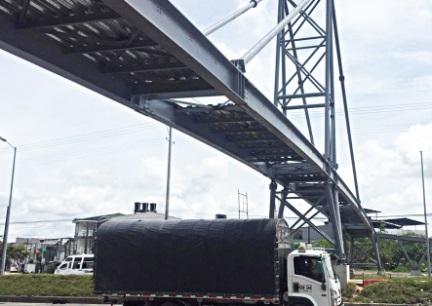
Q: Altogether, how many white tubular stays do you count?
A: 2